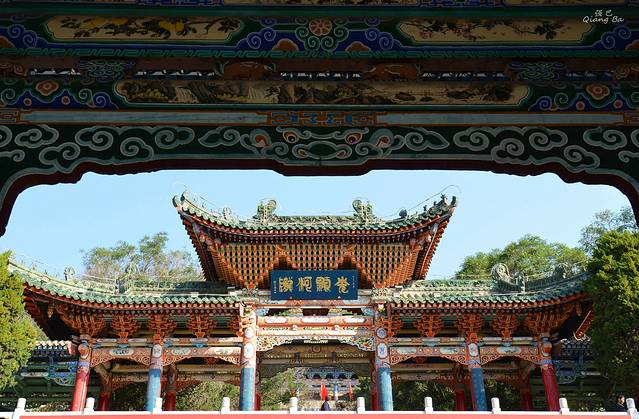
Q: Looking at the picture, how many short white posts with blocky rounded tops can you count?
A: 10